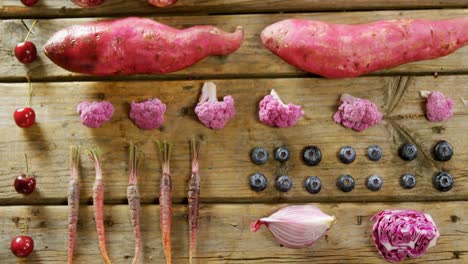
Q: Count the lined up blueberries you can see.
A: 14